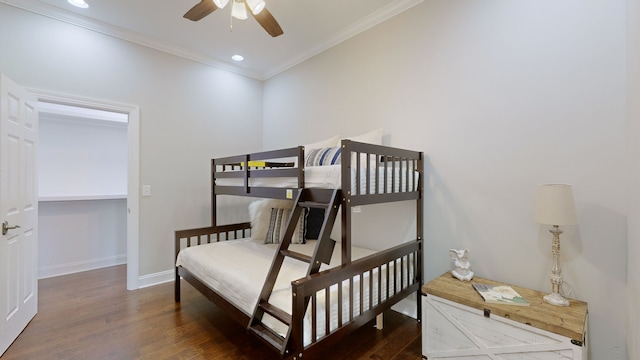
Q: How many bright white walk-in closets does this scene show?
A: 1